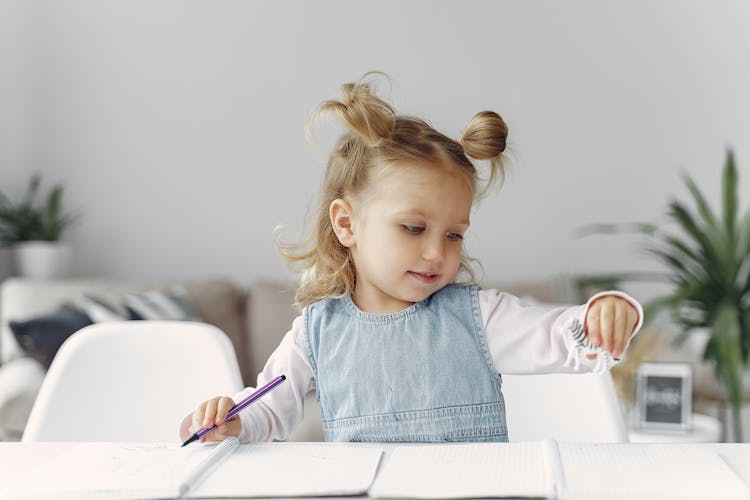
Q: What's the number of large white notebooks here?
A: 2